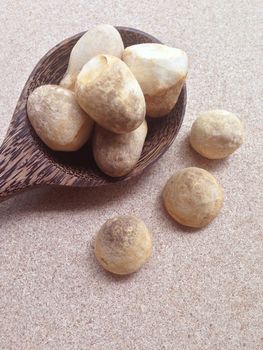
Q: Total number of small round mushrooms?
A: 3